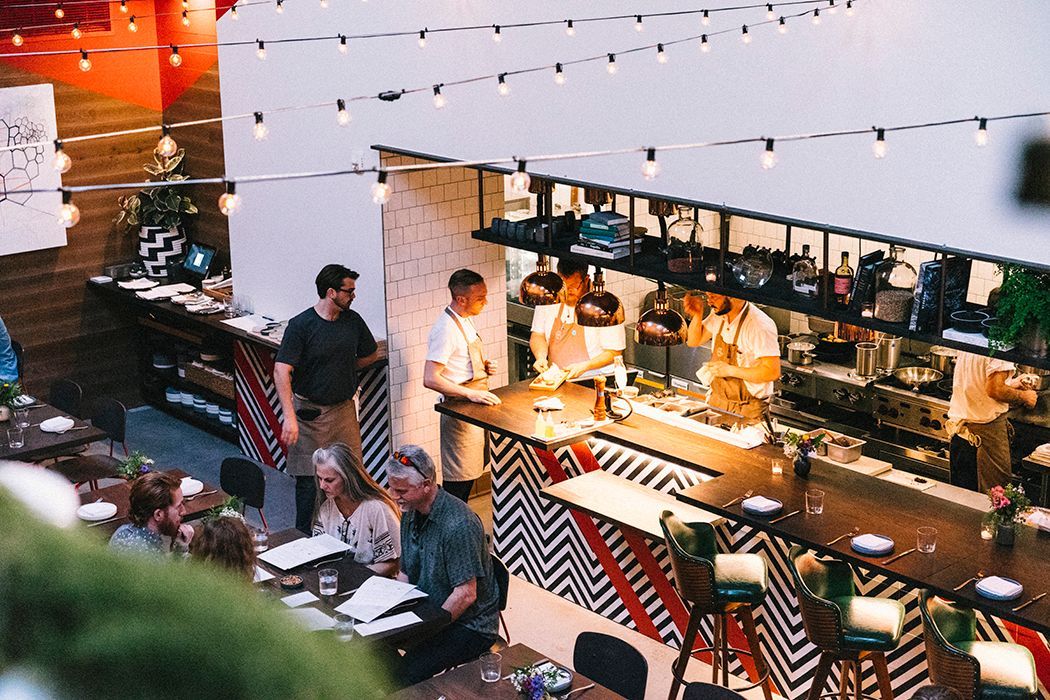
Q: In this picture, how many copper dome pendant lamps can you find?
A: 3